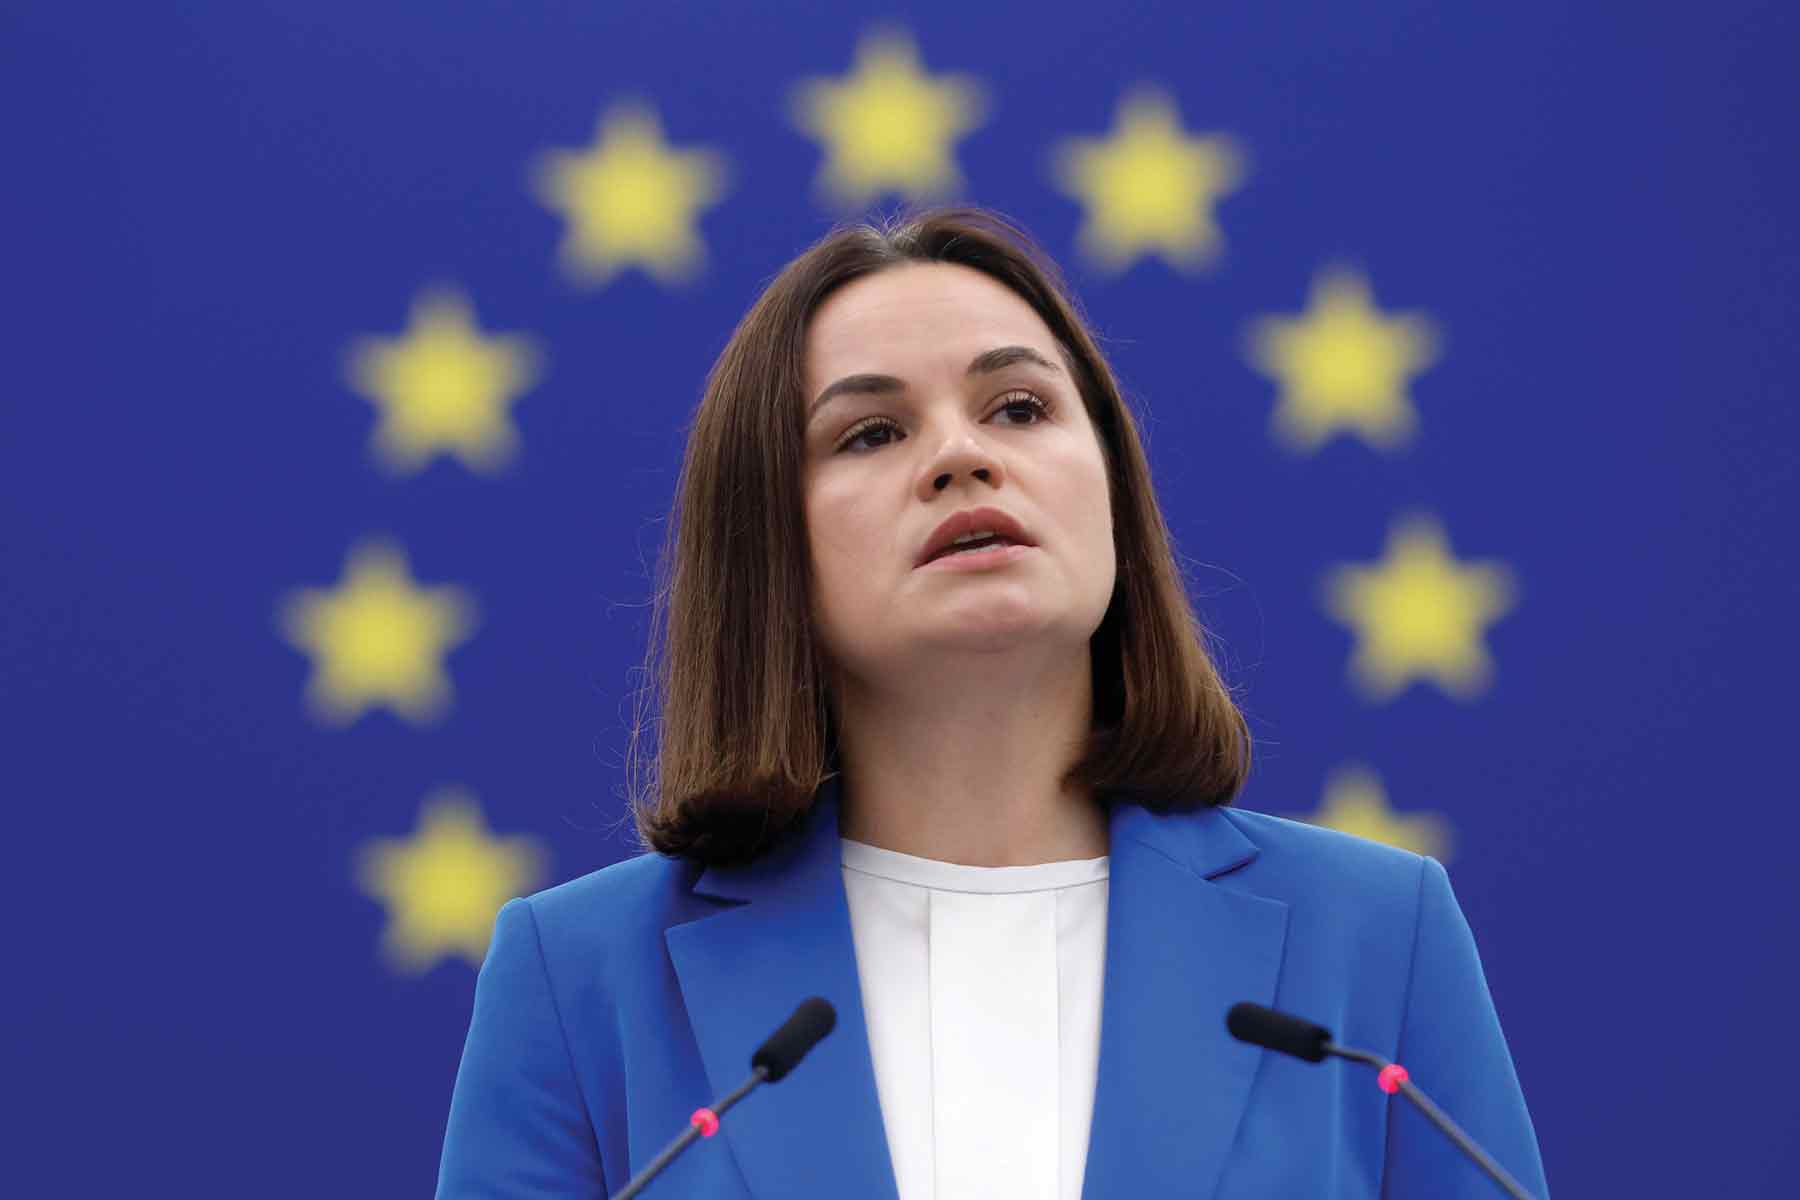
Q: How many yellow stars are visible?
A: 9